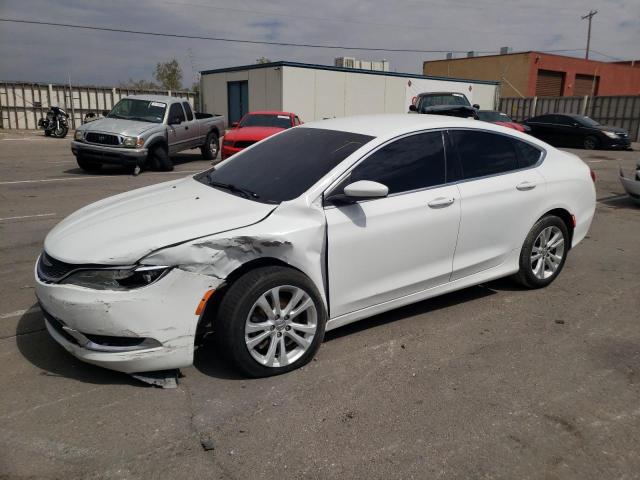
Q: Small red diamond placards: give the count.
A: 2